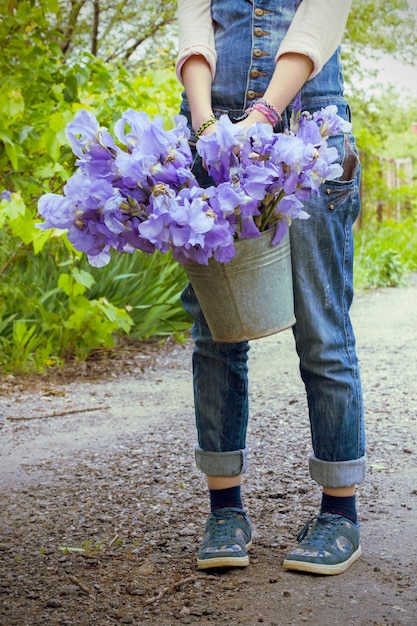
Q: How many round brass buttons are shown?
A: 5